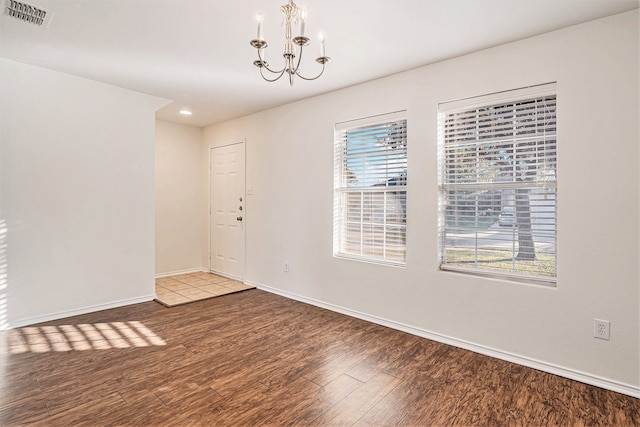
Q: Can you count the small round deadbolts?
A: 2